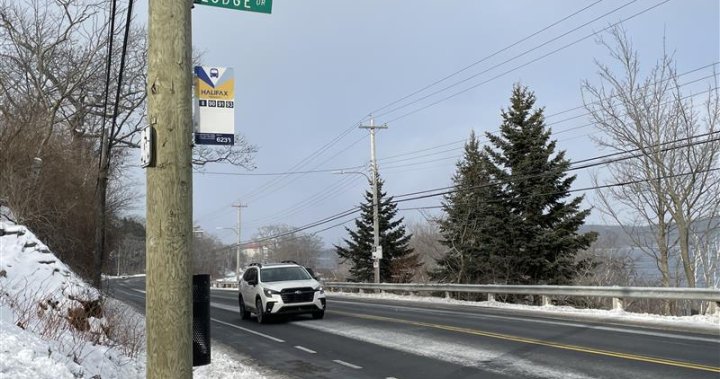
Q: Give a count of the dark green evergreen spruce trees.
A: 3